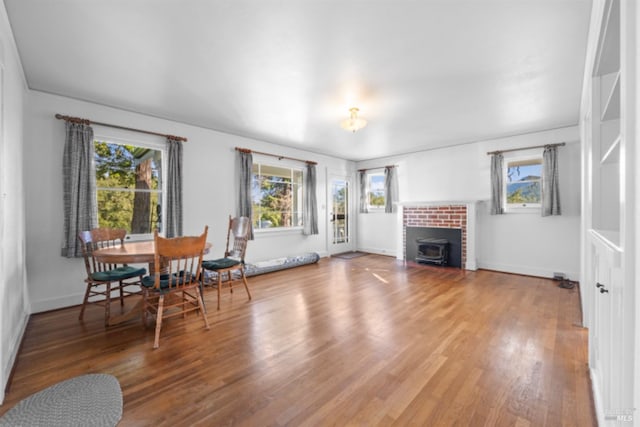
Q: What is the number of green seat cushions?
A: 3